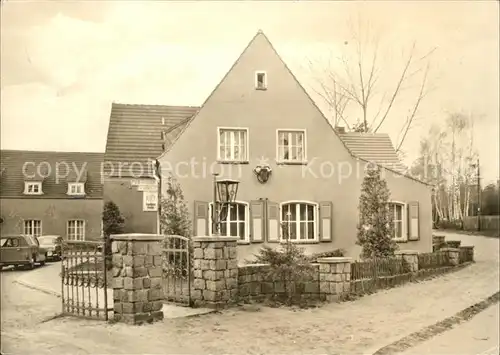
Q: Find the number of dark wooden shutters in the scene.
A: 5